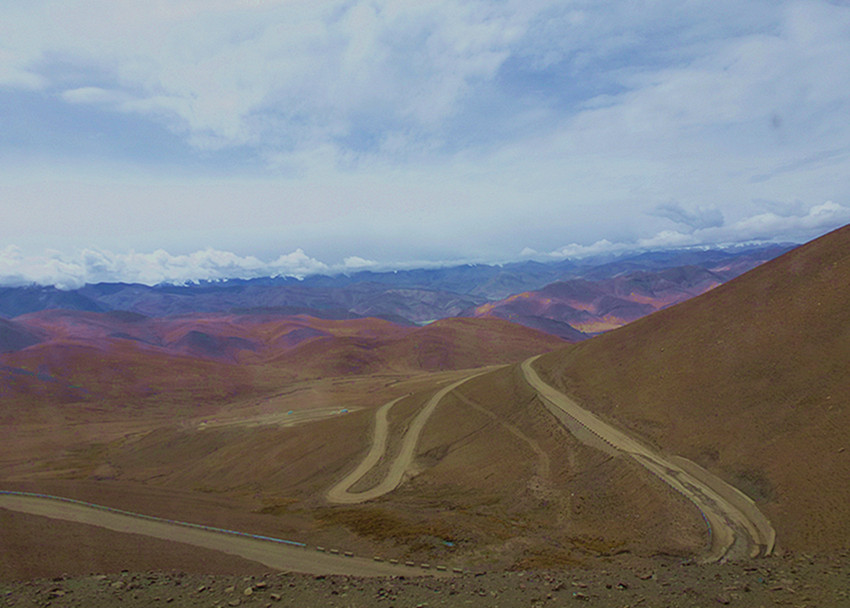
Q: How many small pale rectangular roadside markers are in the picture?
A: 9